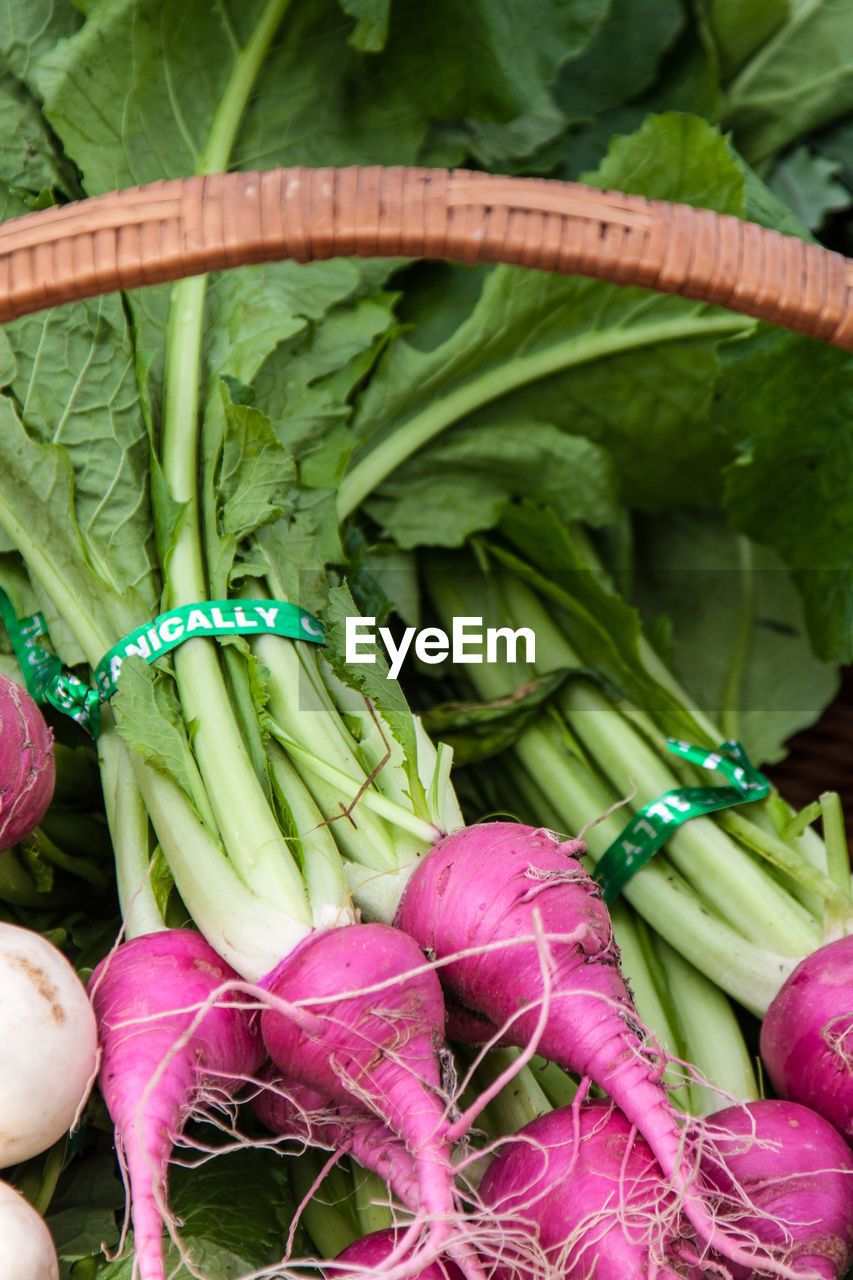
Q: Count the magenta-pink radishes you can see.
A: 9